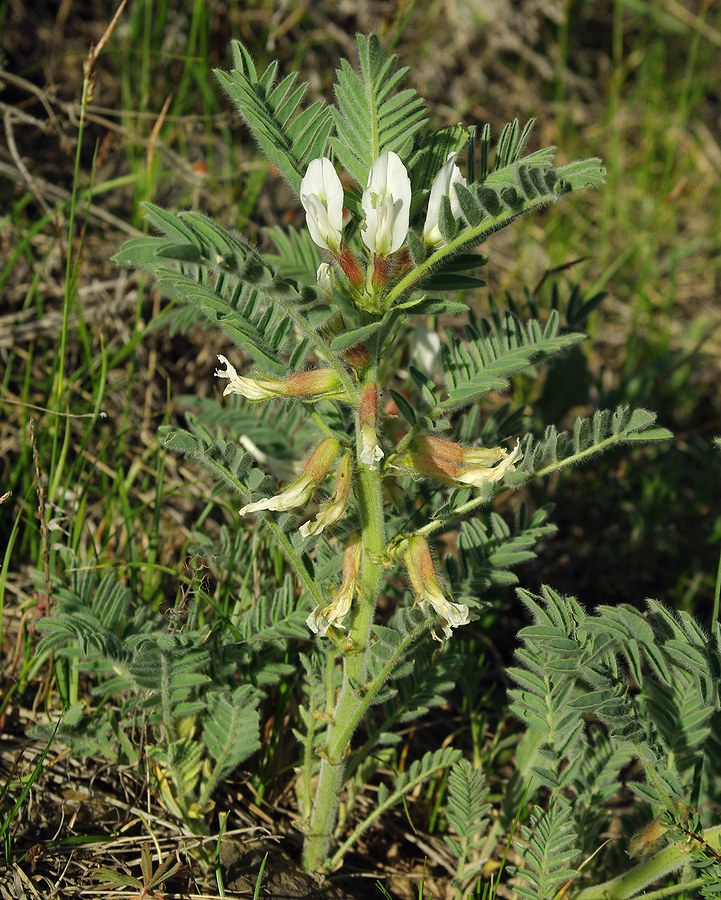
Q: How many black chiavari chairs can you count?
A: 0